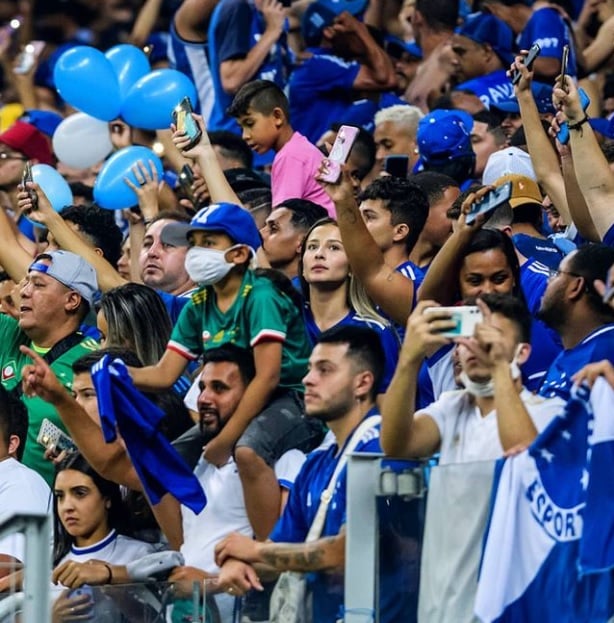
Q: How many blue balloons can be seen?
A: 5